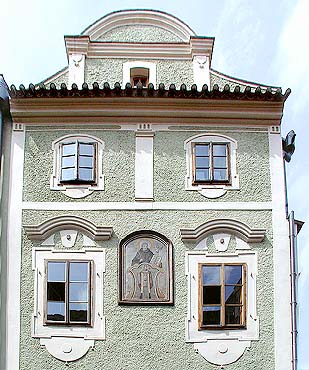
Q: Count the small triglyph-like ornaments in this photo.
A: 3